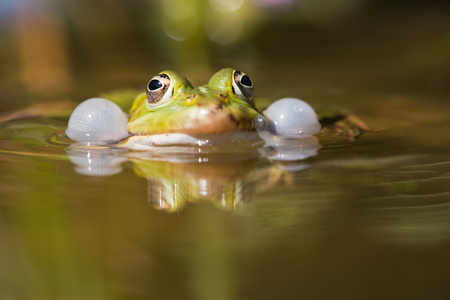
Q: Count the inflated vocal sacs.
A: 2